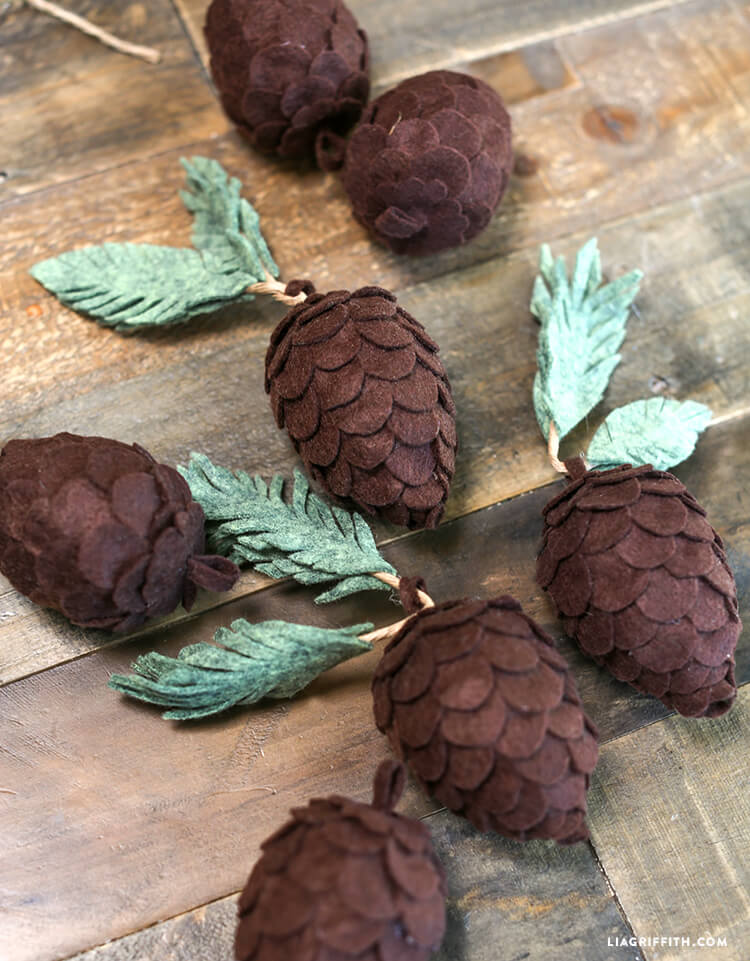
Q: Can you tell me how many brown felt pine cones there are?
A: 7